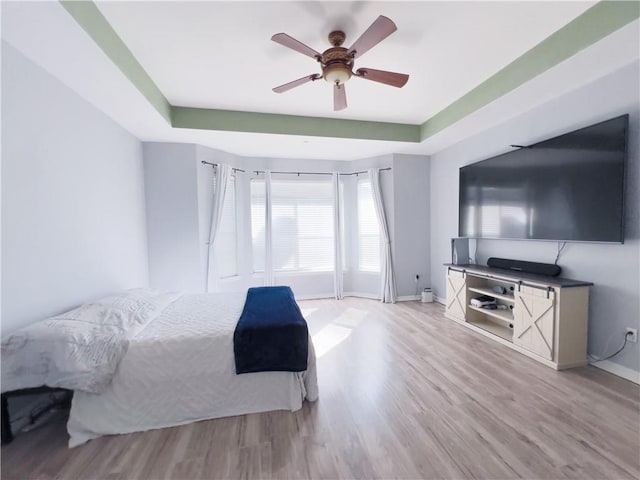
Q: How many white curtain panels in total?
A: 4